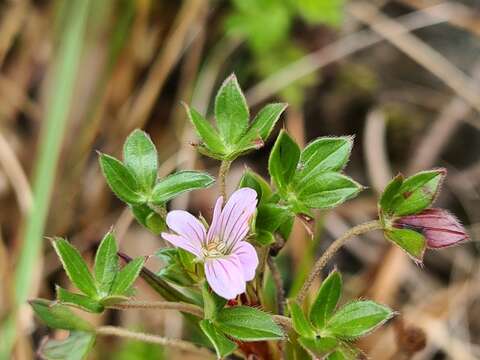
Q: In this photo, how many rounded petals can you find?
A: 5